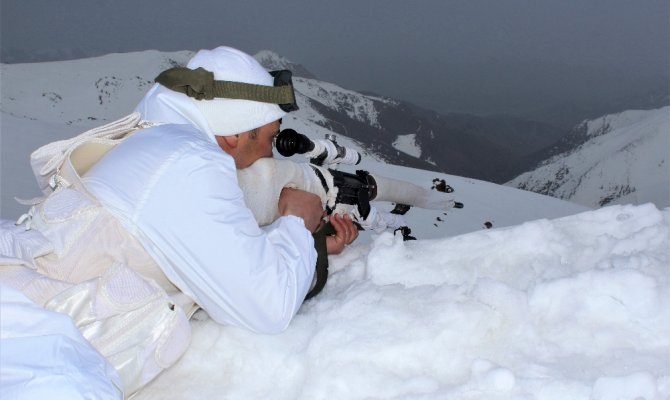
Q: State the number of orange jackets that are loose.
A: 0